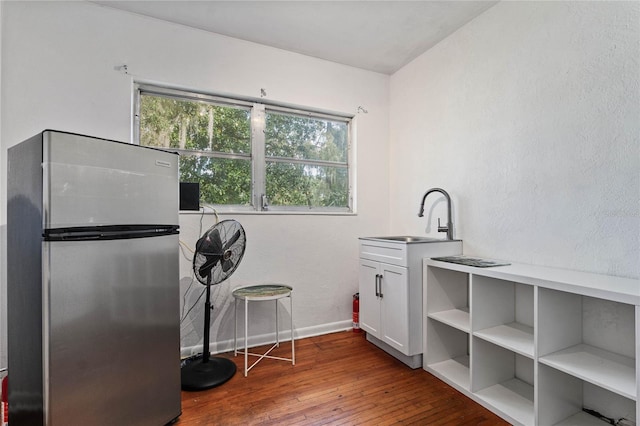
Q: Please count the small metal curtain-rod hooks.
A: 3